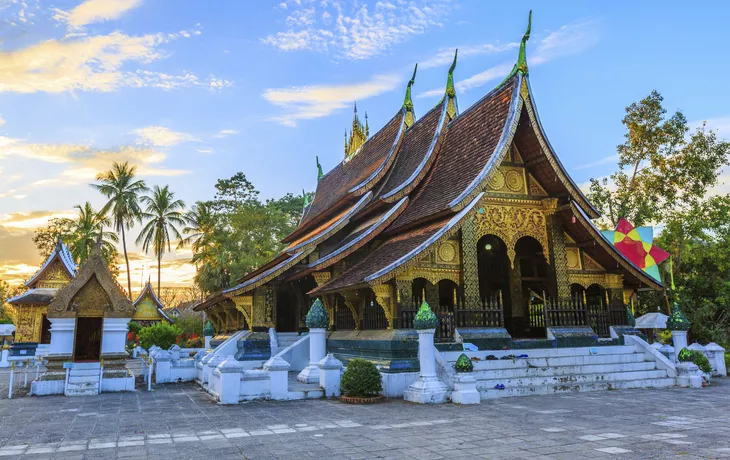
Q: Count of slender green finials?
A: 5